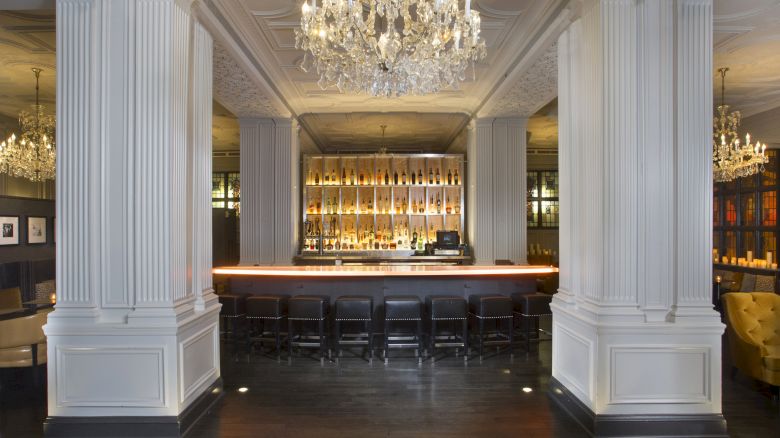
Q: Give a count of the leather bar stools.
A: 8